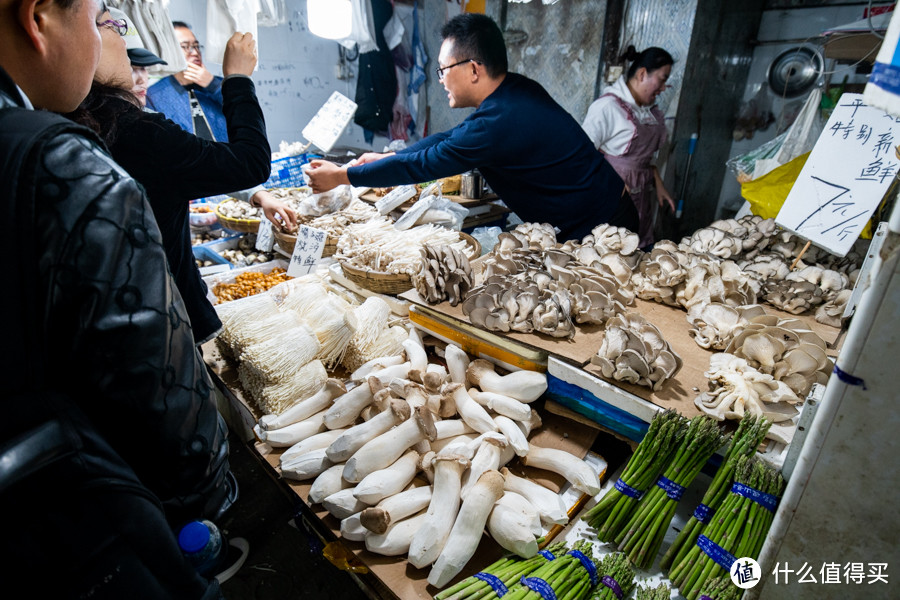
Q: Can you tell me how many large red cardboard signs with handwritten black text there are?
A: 0